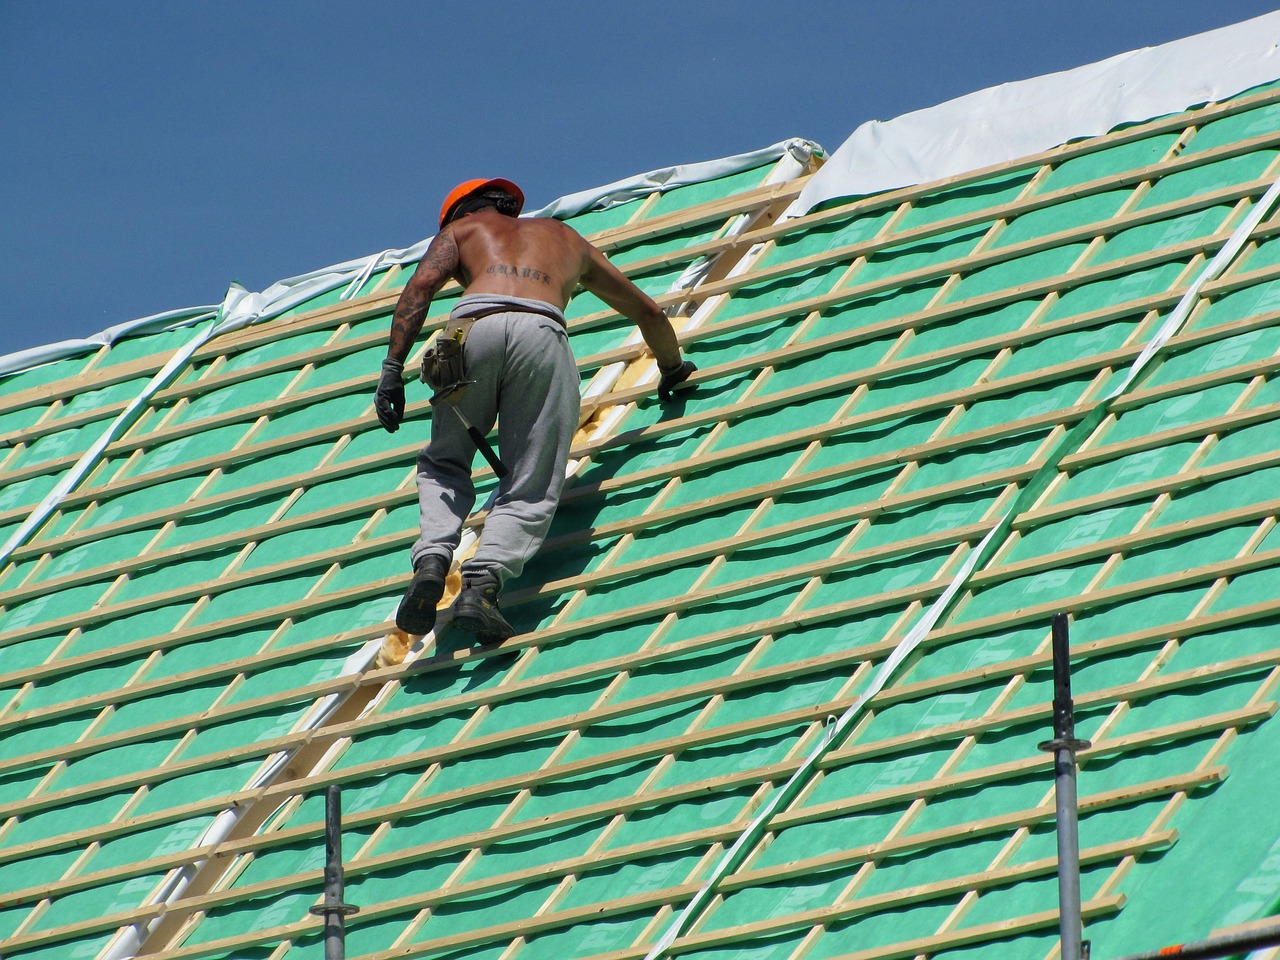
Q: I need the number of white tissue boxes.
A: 0